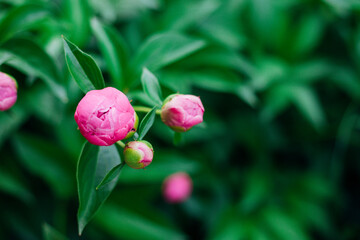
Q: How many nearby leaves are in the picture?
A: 5